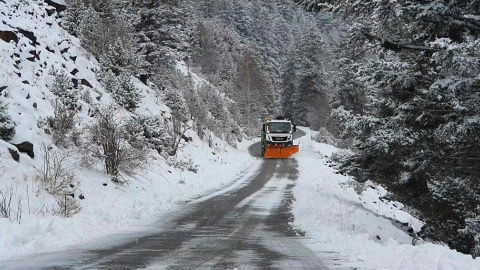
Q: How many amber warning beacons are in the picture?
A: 2